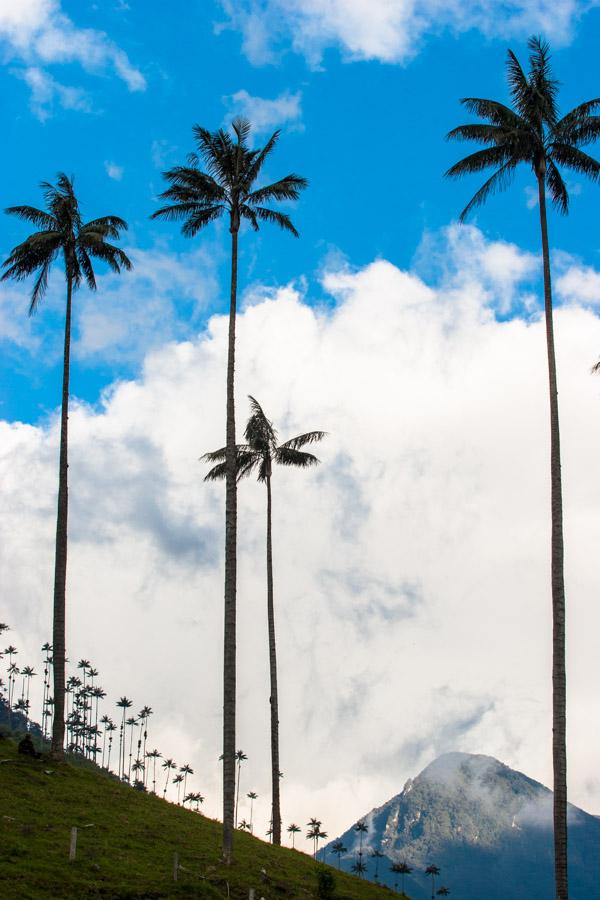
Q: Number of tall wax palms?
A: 4